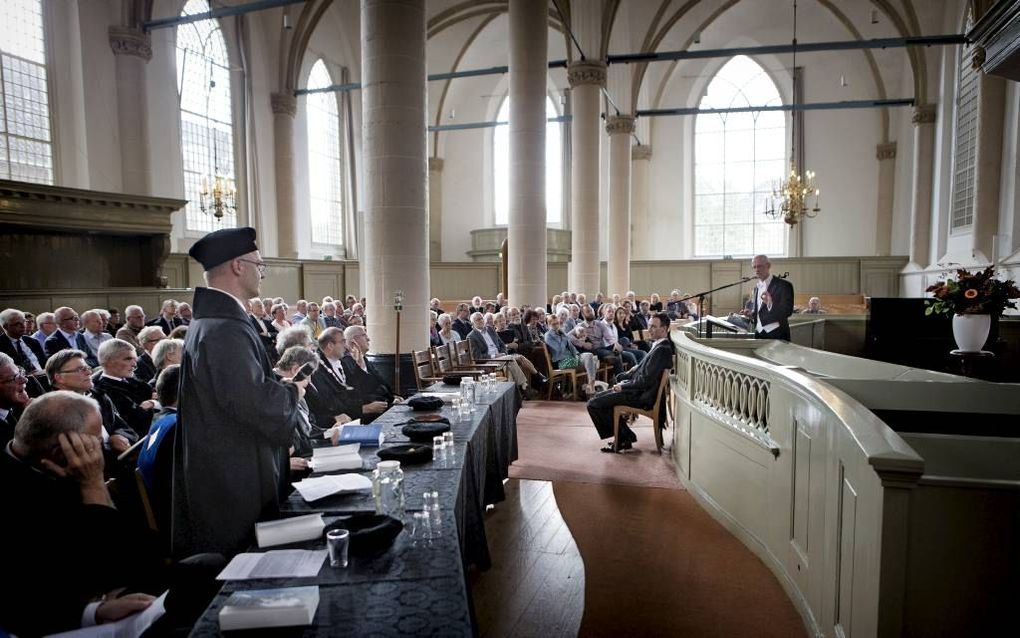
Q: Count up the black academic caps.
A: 6